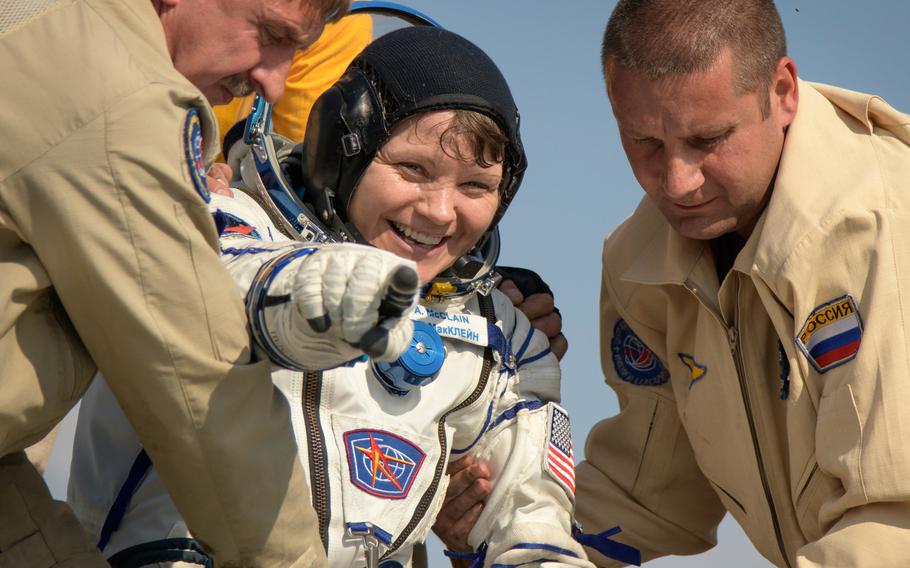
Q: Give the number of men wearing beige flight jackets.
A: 2